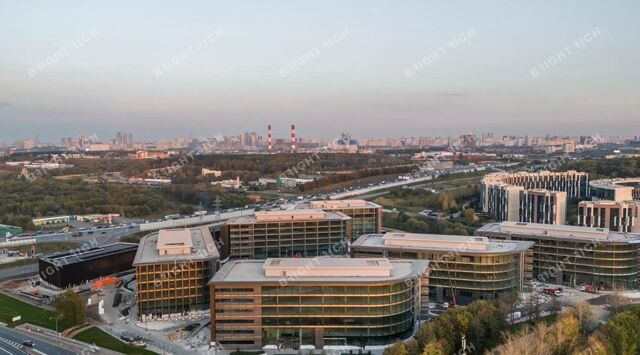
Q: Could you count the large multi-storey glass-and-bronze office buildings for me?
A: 6